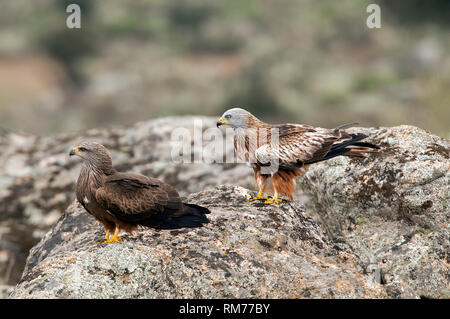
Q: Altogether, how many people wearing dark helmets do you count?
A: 0